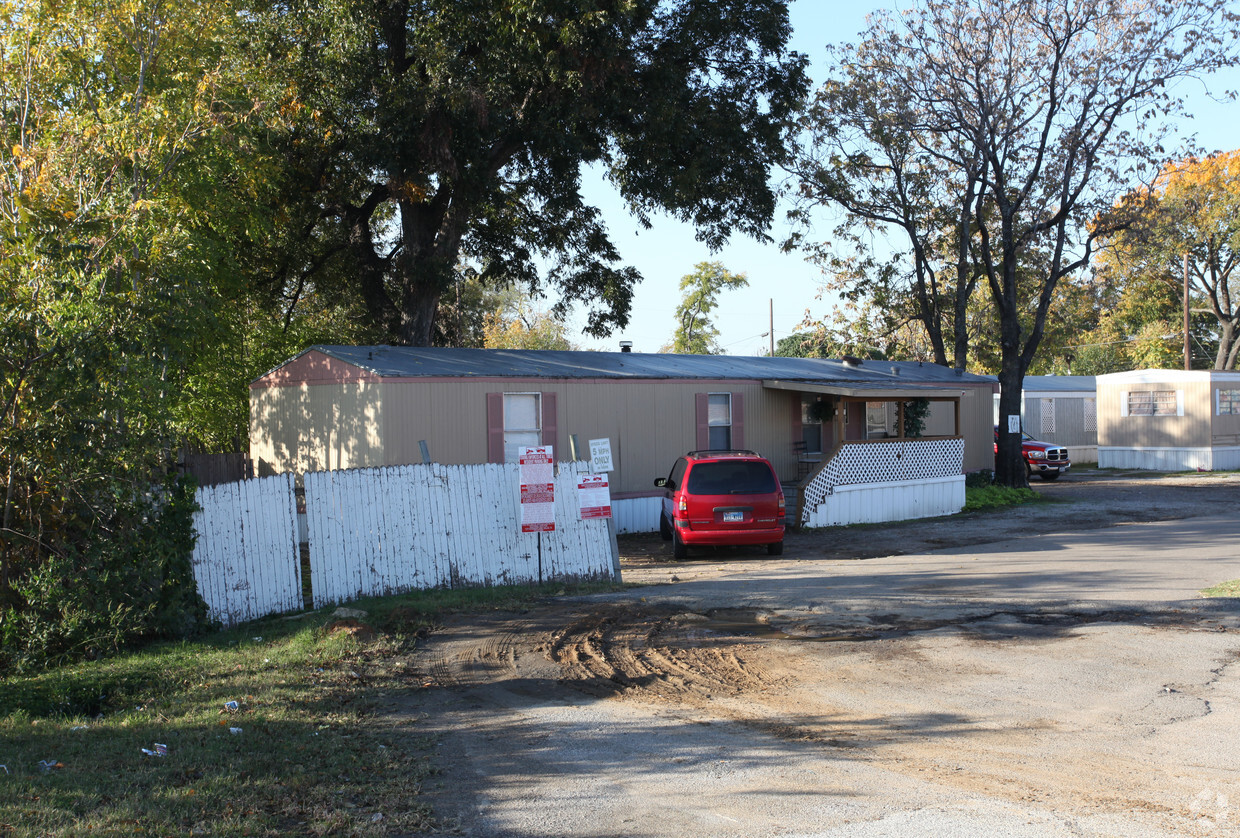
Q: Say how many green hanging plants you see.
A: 1